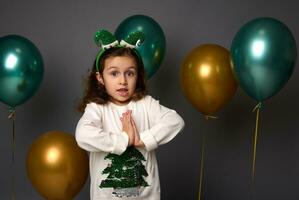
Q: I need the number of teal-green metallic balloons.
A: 3